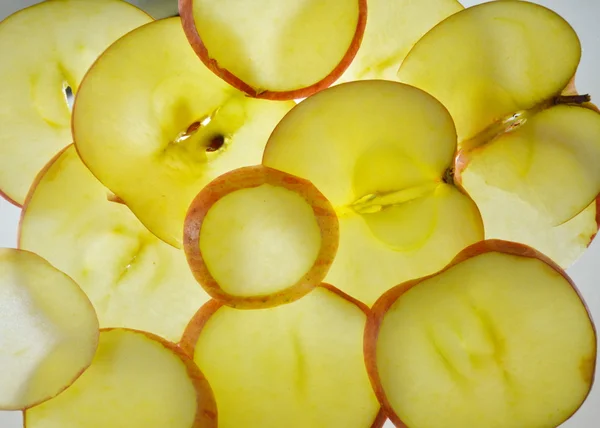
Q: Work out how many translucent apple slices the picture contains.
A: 13